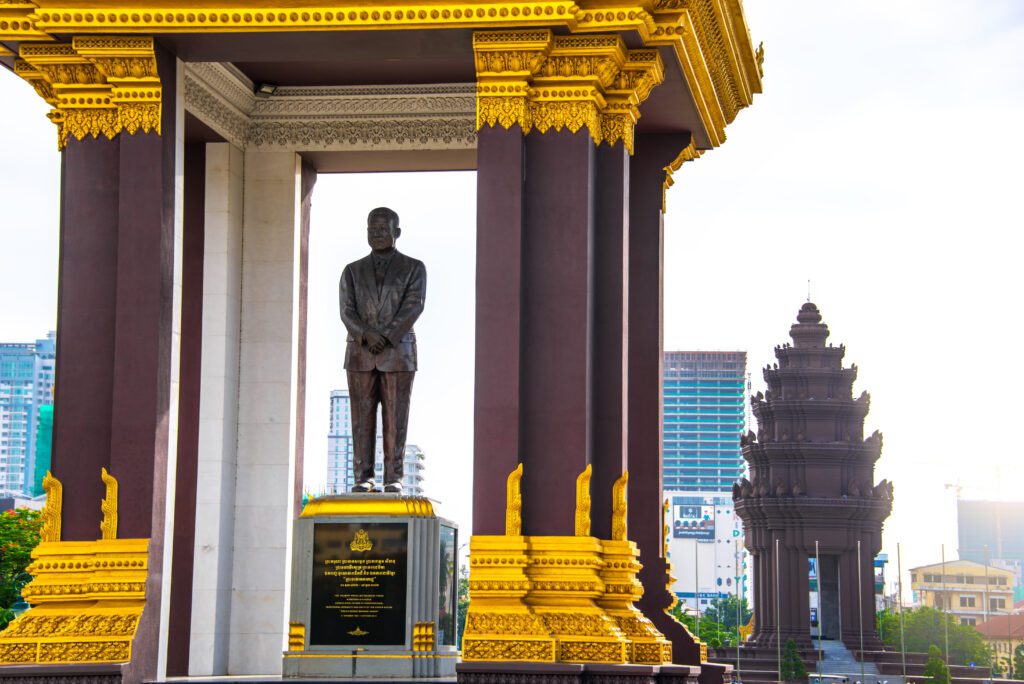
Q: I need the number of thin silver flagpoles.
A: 8